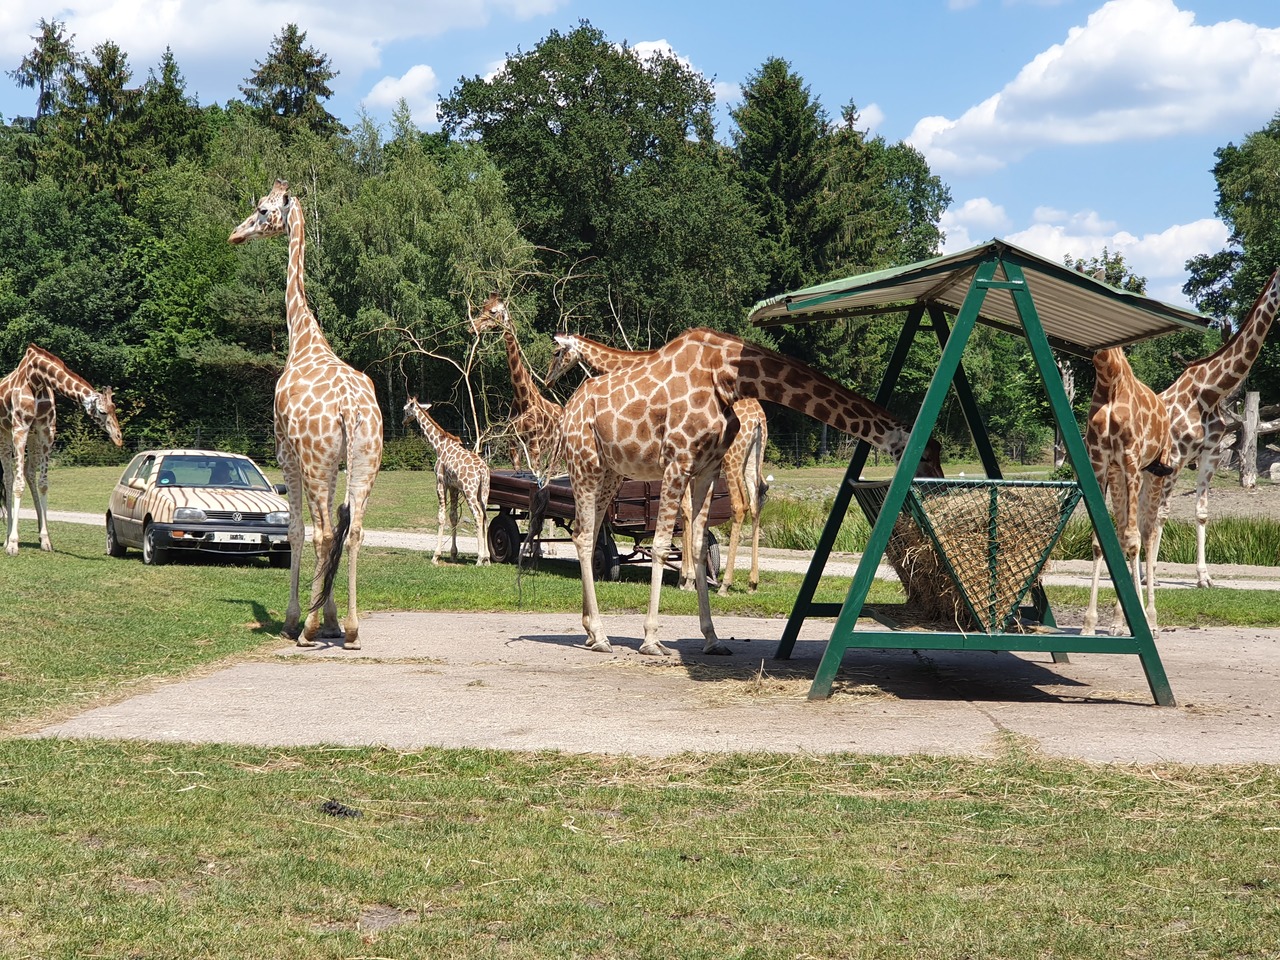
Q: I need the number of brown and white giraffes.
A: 8